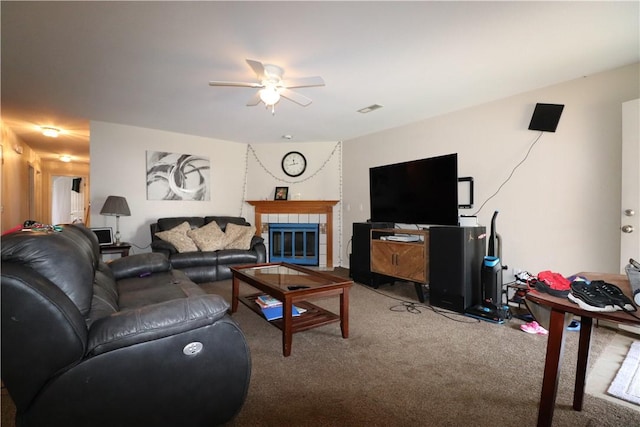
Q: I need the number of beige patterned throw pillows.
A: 3